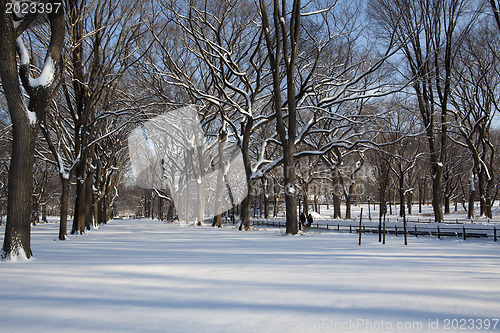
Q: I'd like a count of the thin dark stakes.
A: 4